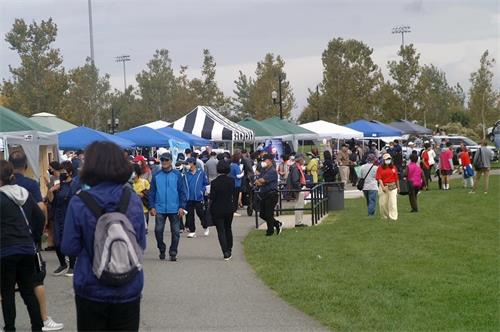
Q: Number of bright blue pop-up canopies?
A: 4